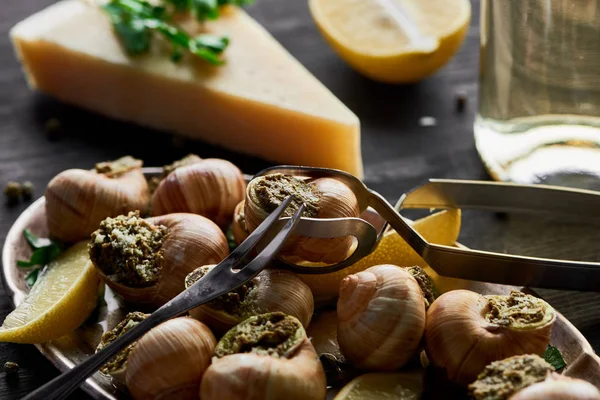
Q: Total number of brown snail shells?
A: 11